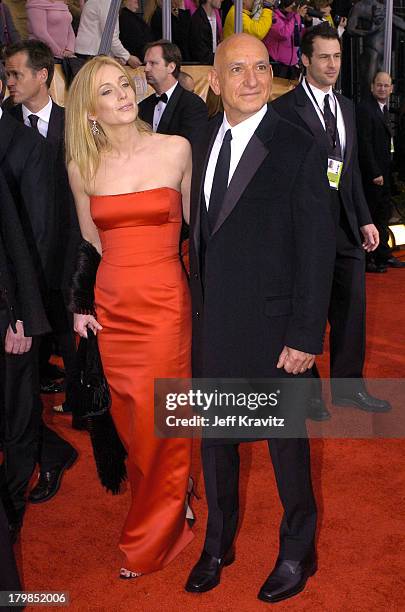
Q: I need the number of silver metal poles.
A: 4